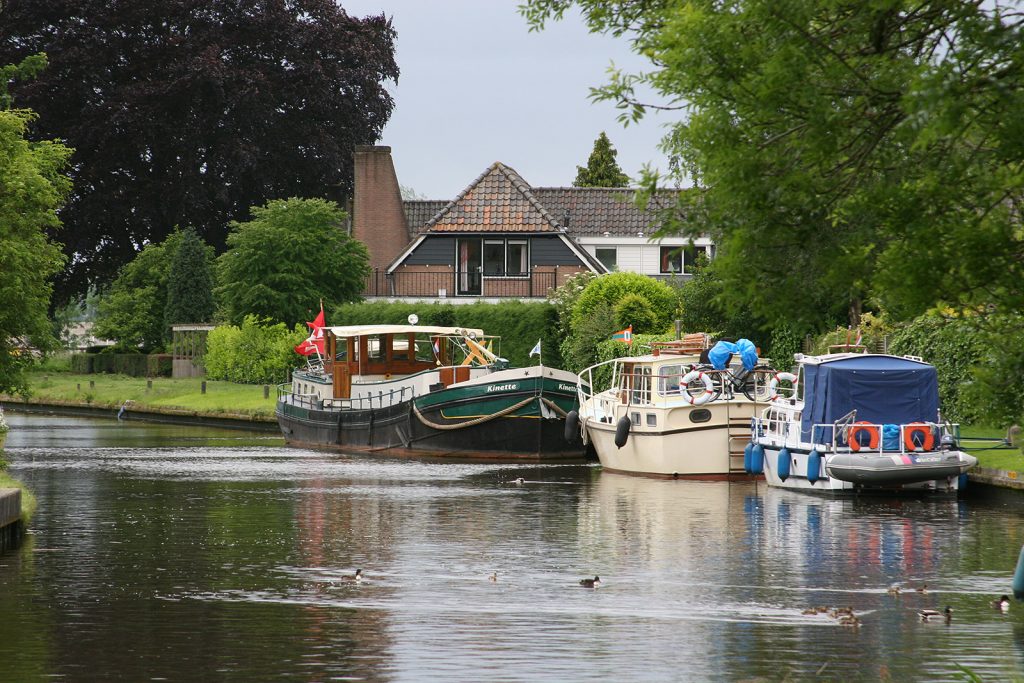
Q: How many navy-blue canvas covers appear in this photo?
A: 1